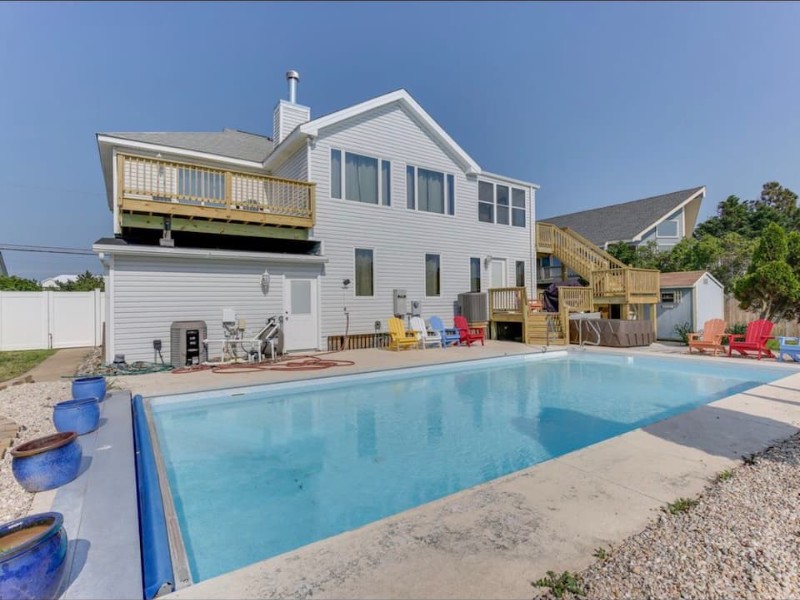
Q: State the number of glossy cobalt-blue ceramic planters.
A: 4